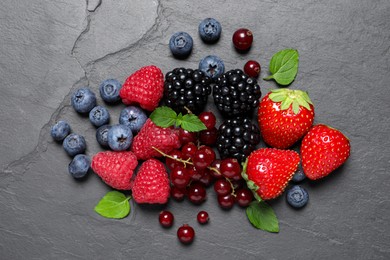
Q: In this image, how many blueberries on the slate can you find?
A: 14